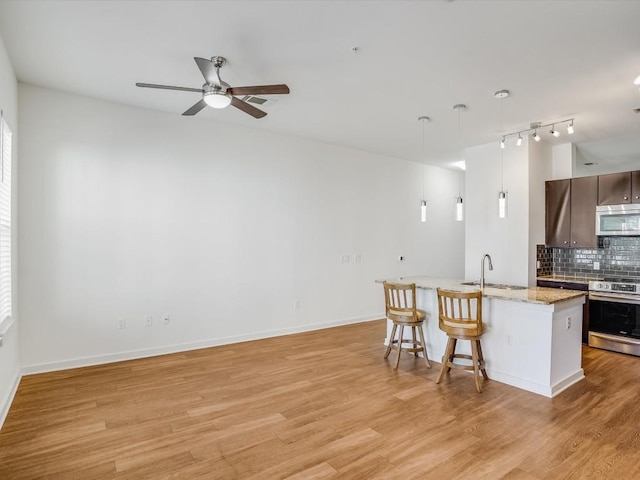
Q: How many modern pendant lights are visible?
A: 3